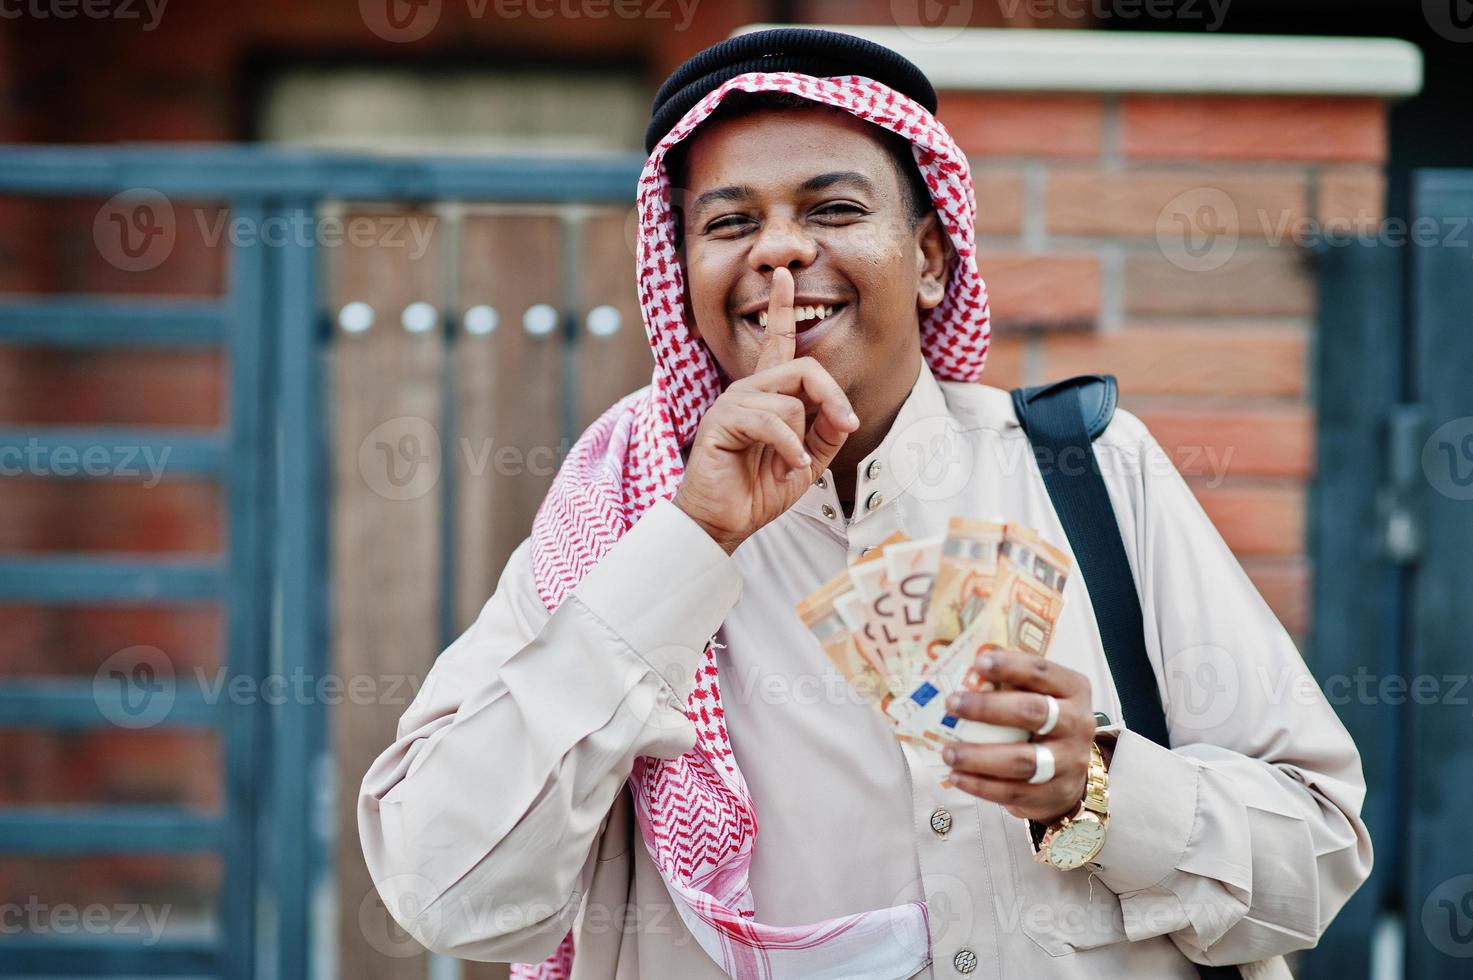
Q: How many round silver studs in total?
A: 5